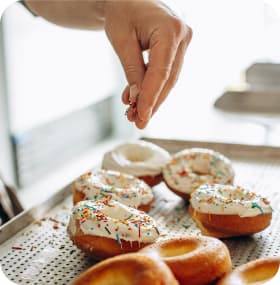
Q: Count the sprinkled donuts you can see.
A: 4